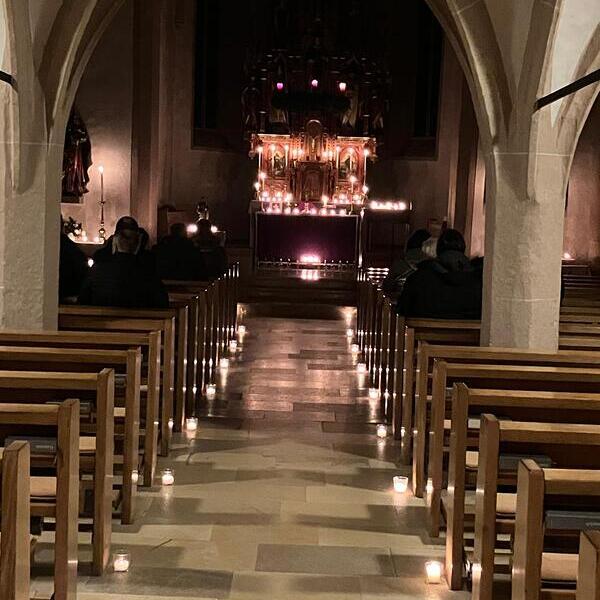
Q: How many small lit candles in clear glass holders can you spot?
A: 14